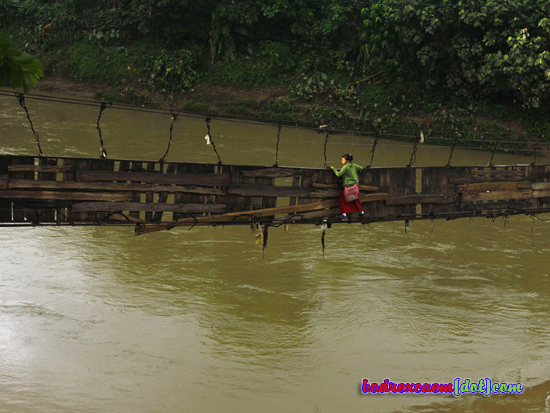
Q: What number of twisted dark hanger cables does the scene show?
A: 11